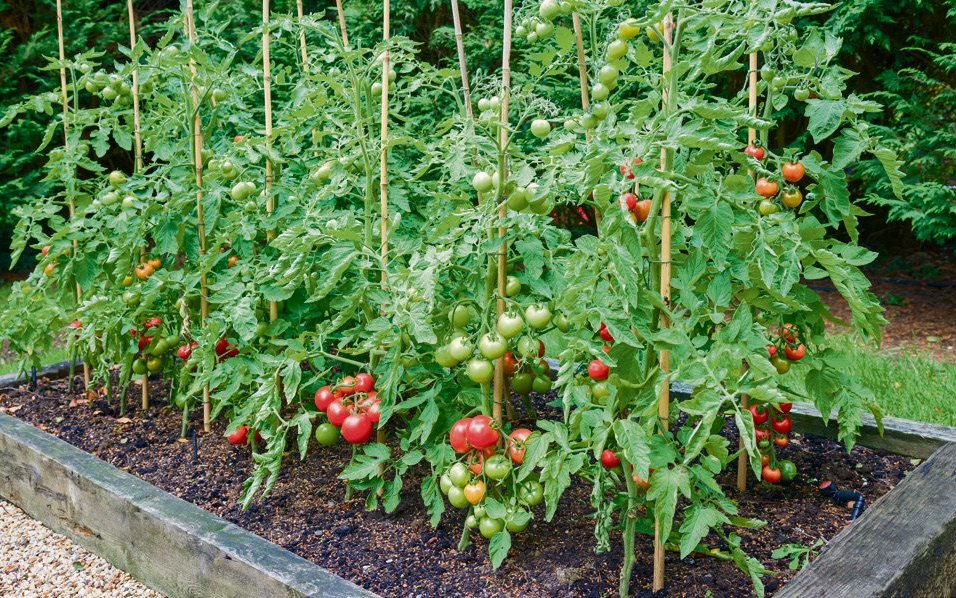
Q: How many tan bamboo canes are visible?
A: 12